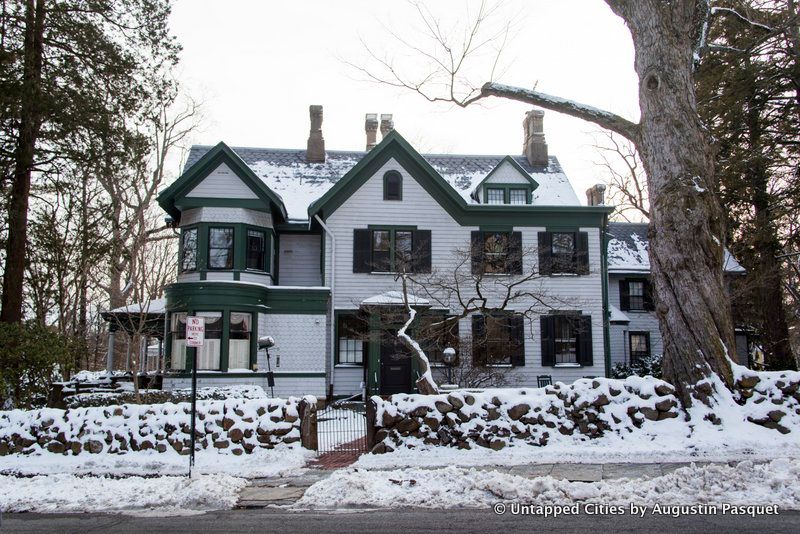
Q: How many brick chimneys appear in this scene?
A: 5